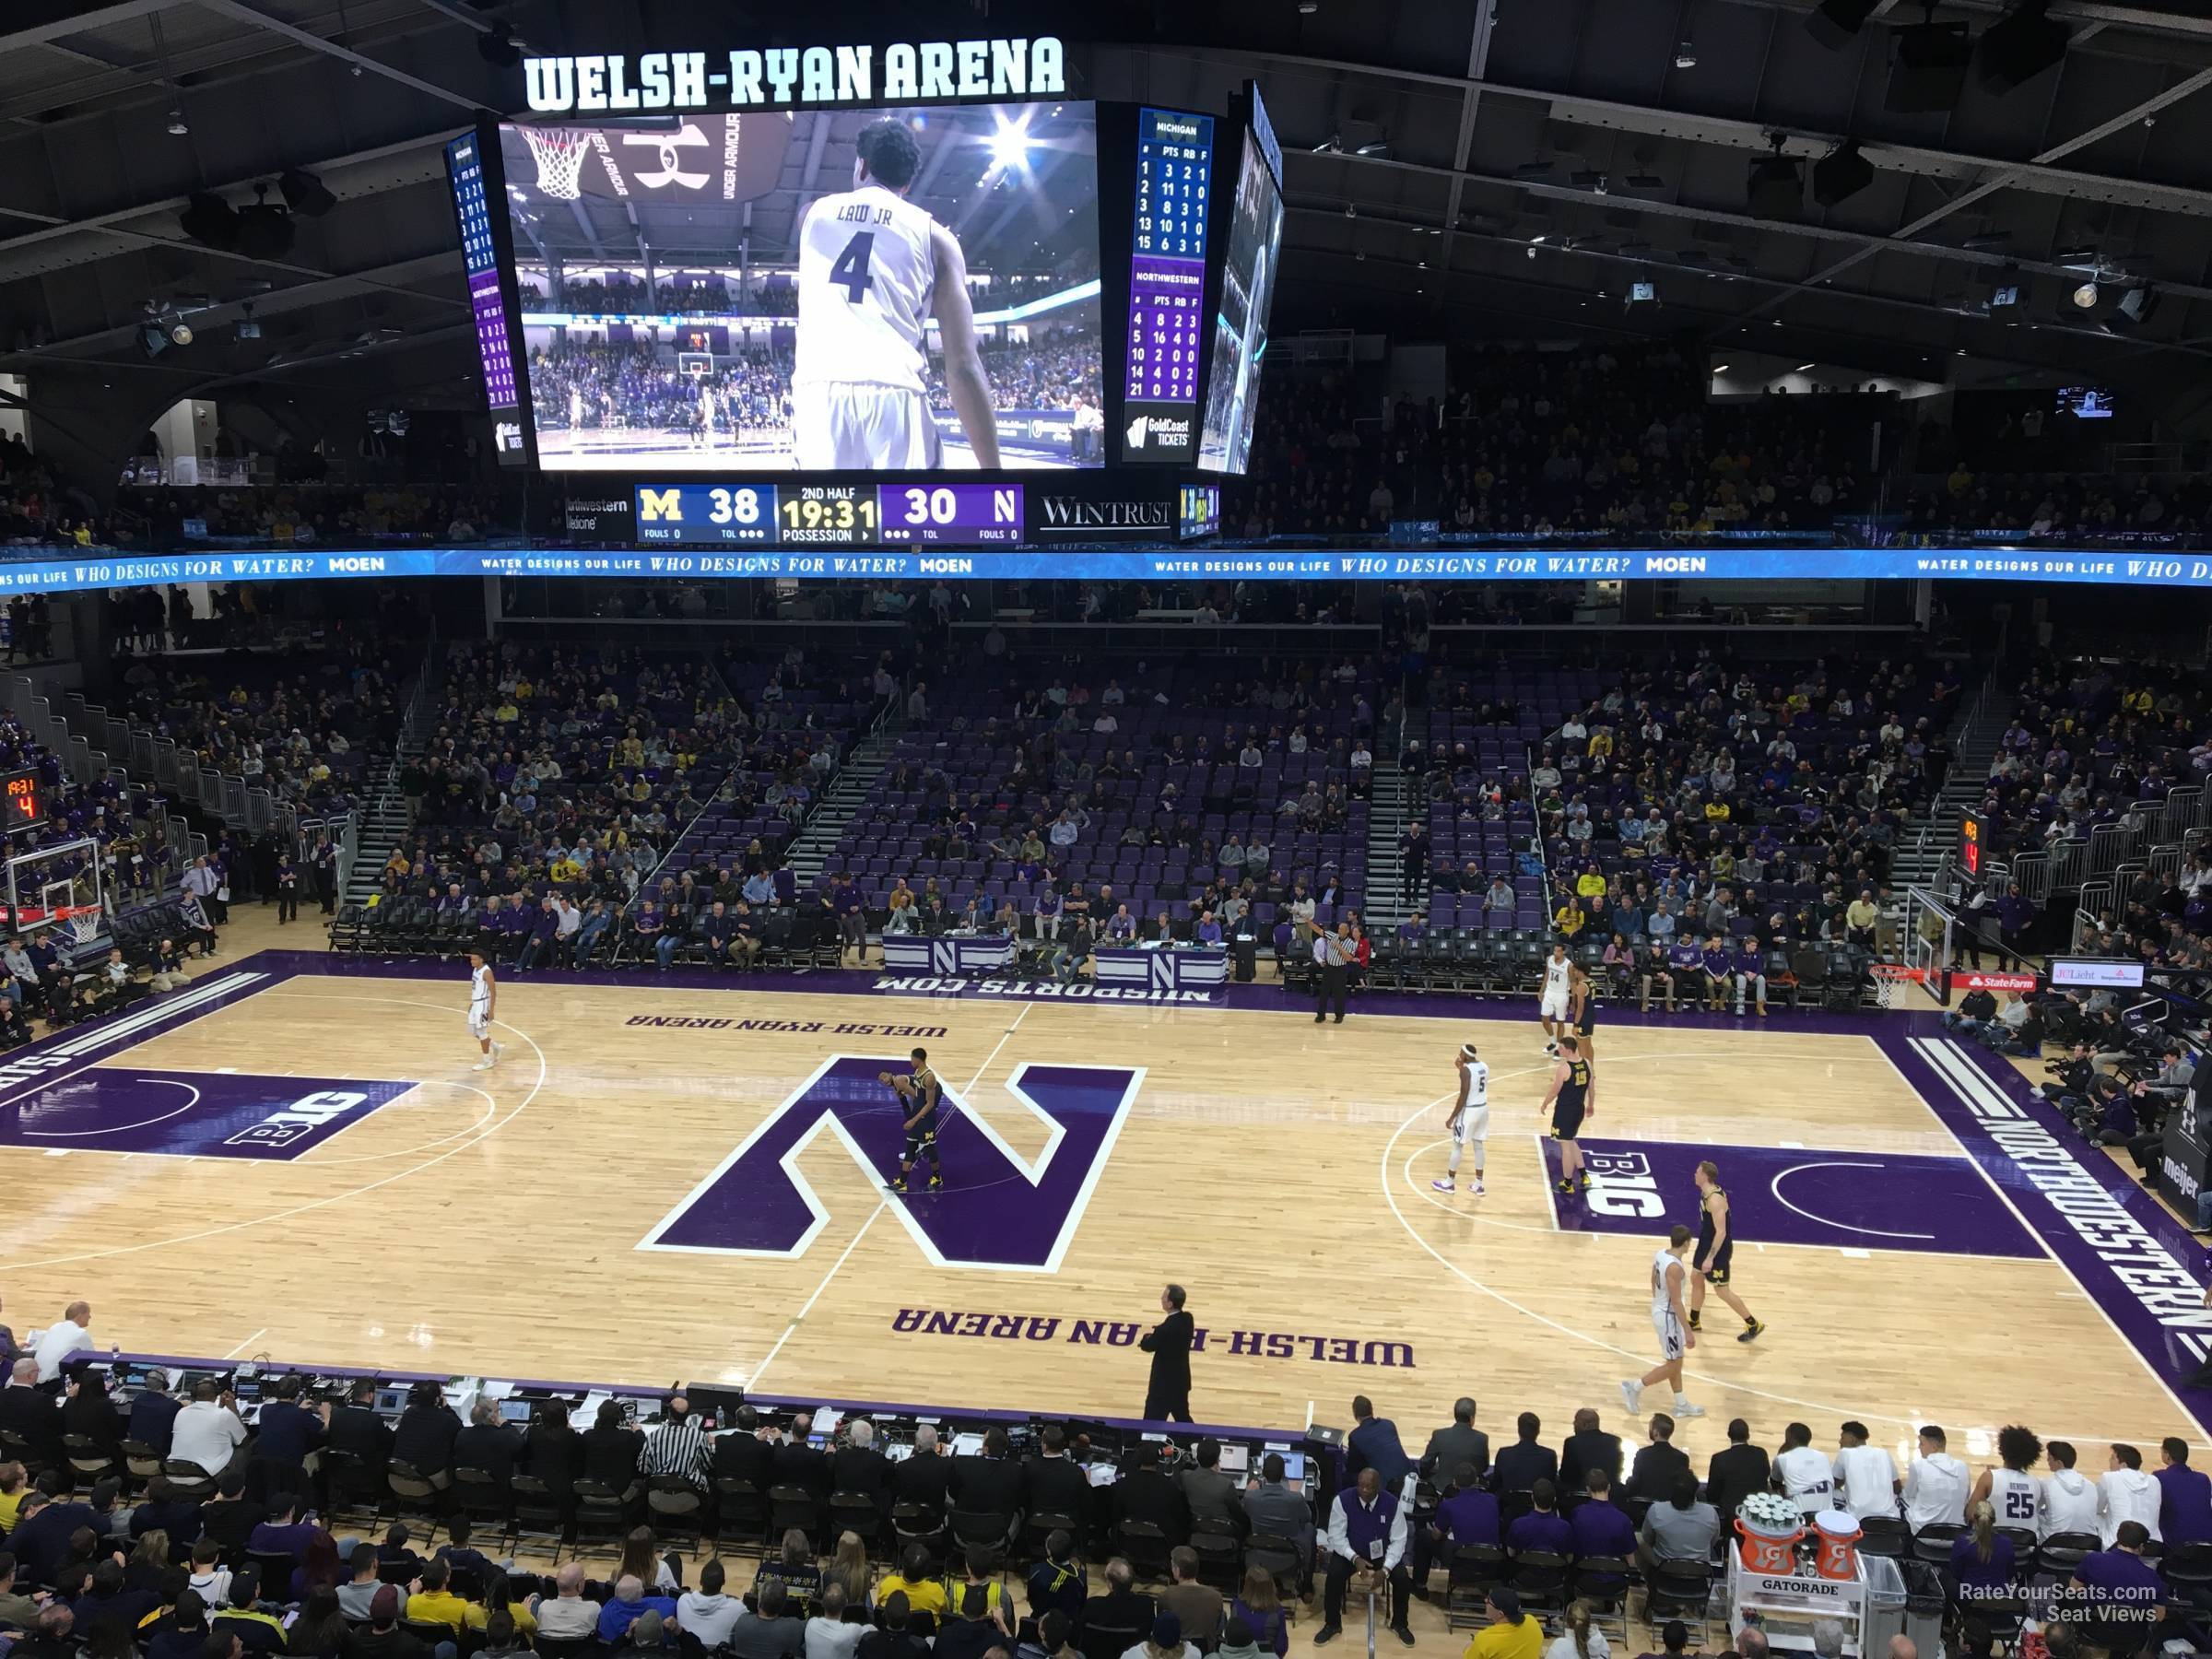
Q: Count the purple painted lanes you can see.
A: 2